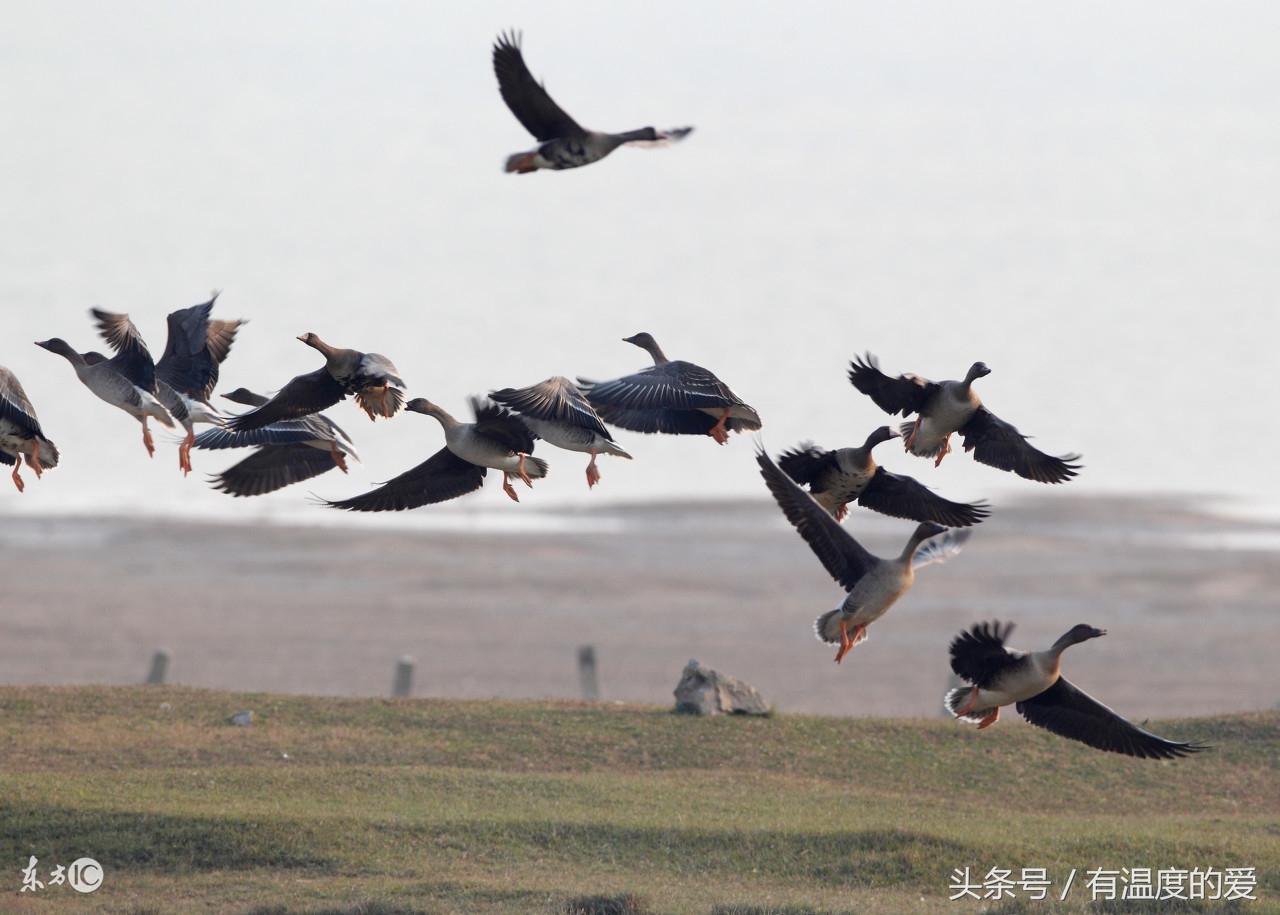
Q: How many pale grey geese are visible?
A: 13